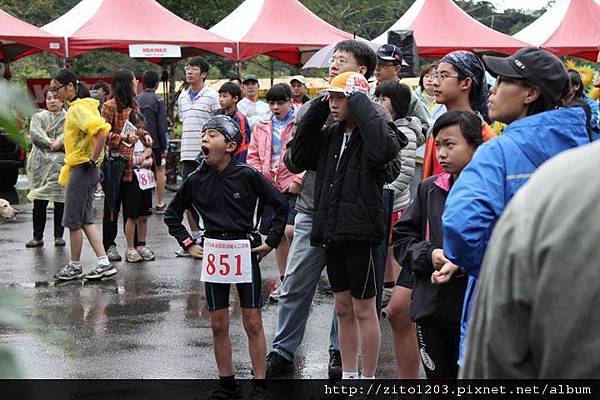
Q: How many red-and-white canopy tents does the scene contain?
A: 5